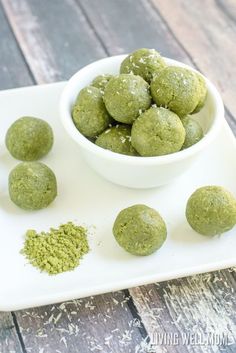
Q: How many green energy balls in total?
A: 13